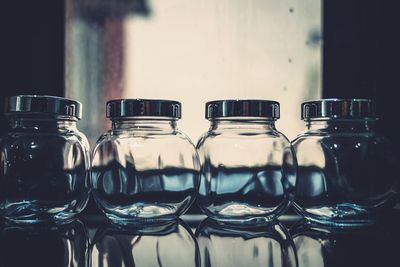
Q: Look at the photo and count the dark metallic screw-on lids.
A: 4